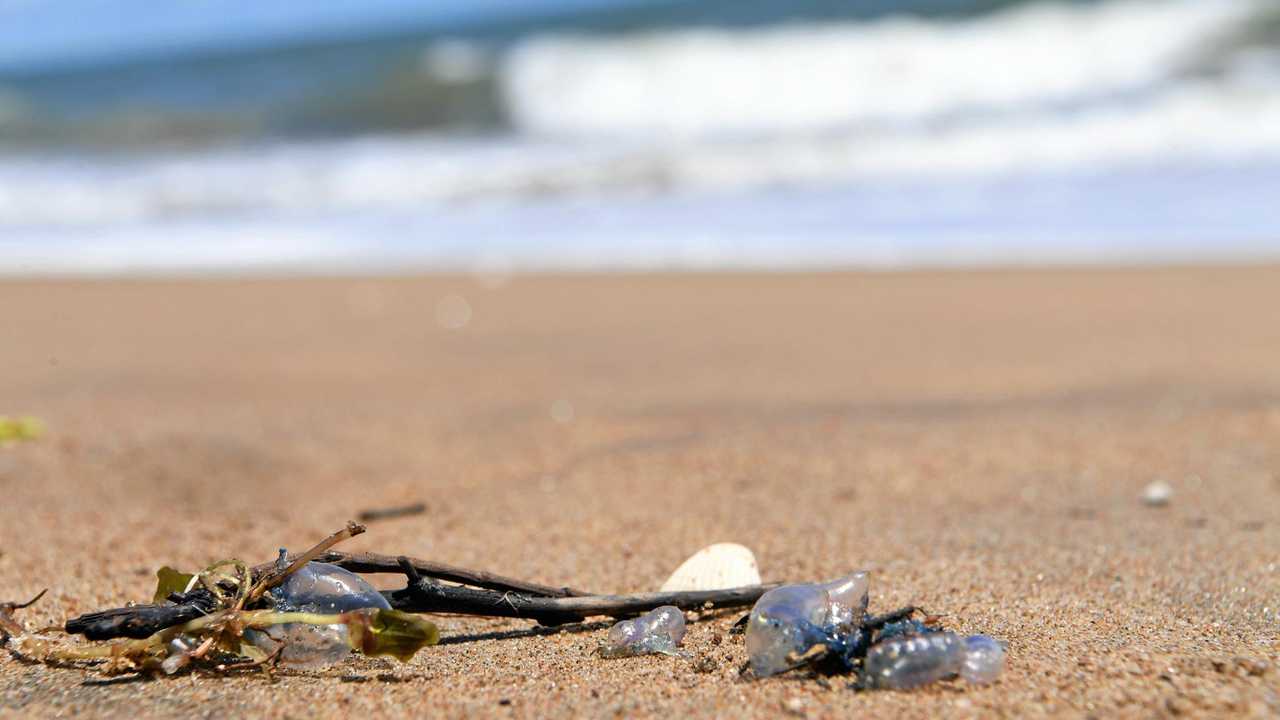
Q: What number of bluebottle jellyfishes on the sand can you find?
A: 4